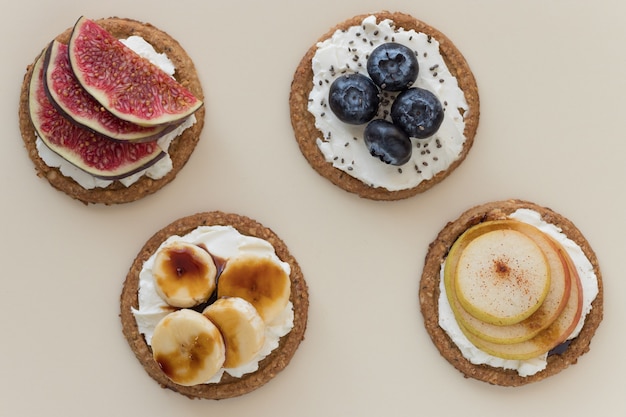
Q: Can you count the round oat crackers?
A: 4